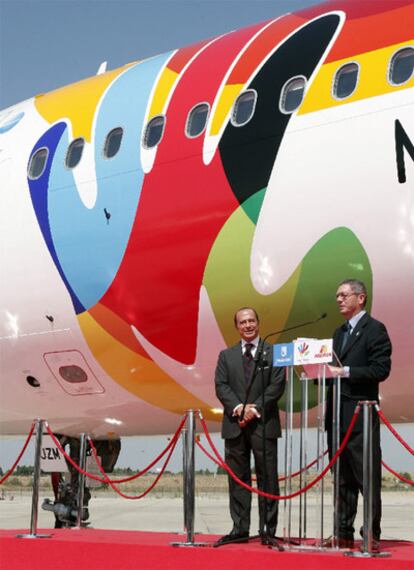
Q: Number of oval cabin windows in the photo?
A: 9